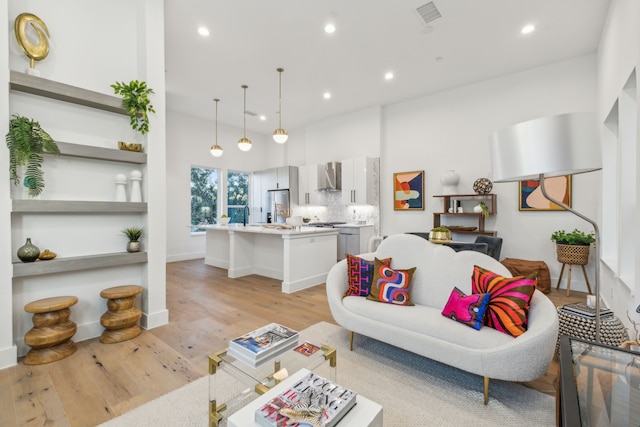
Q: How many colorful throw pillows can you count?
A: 4